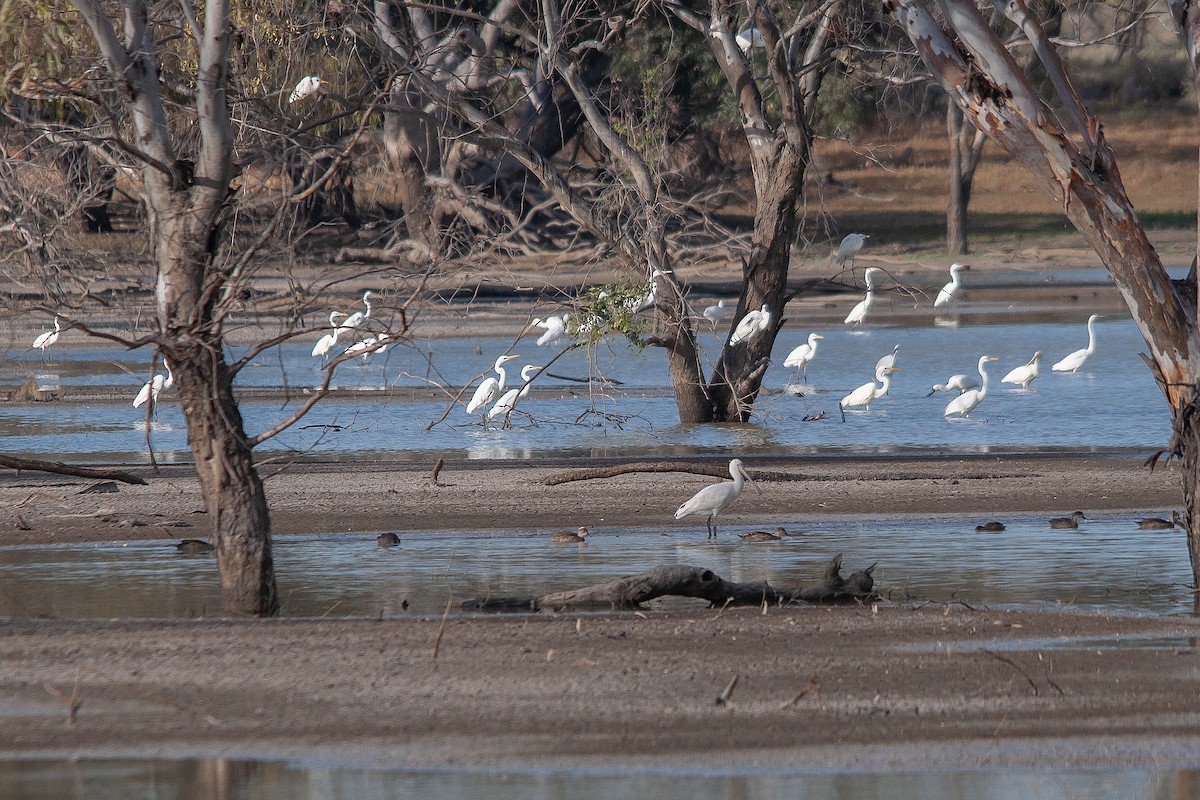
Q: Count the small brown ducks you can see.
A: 7